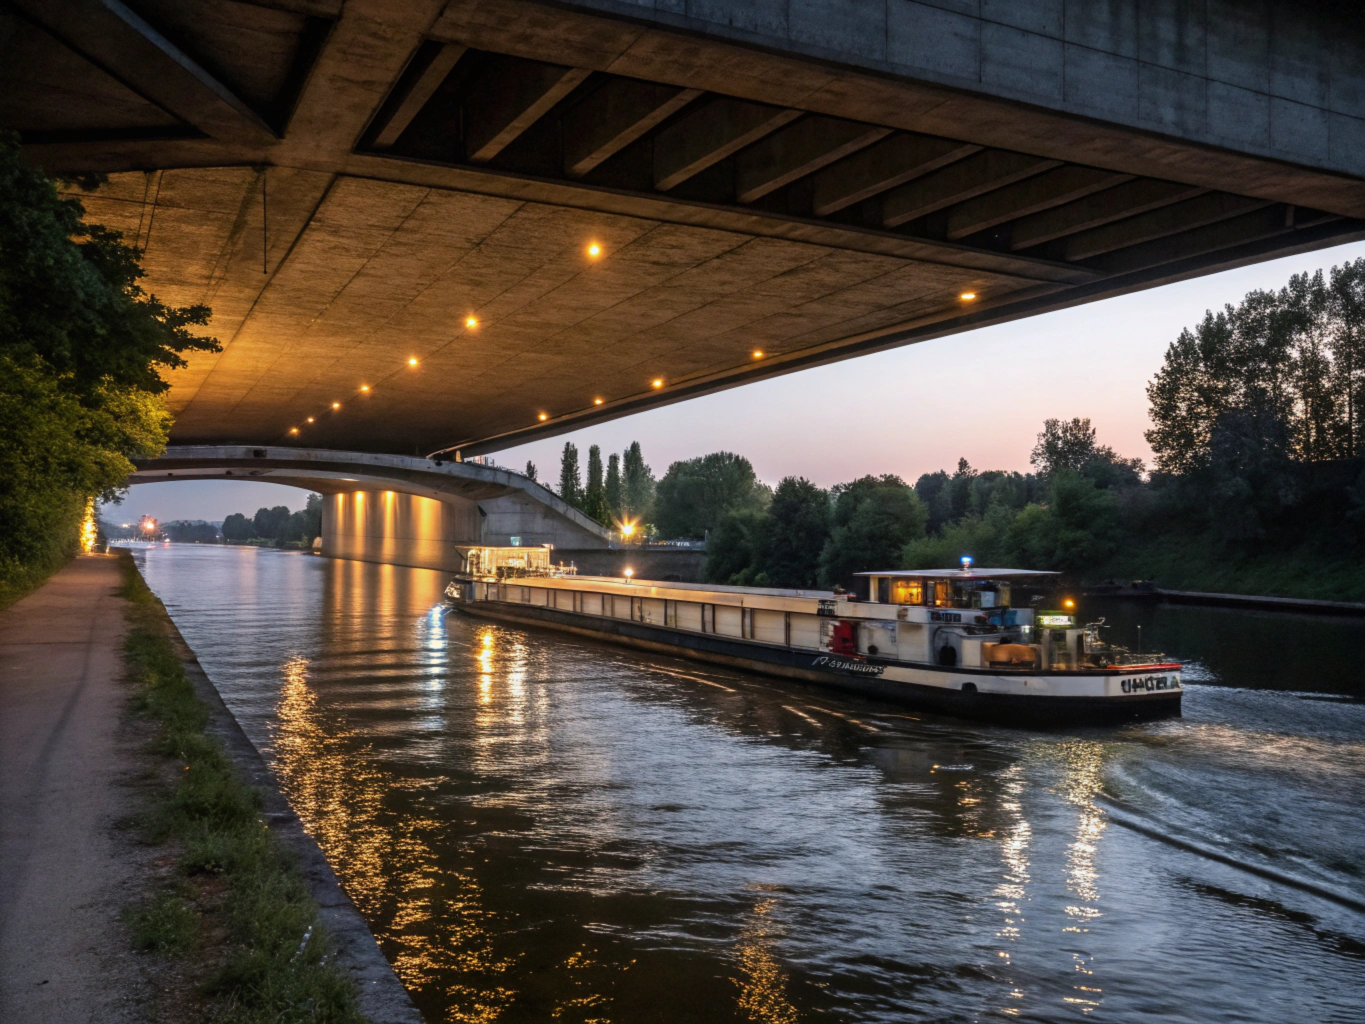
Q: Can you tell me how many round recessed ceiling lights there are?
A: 12